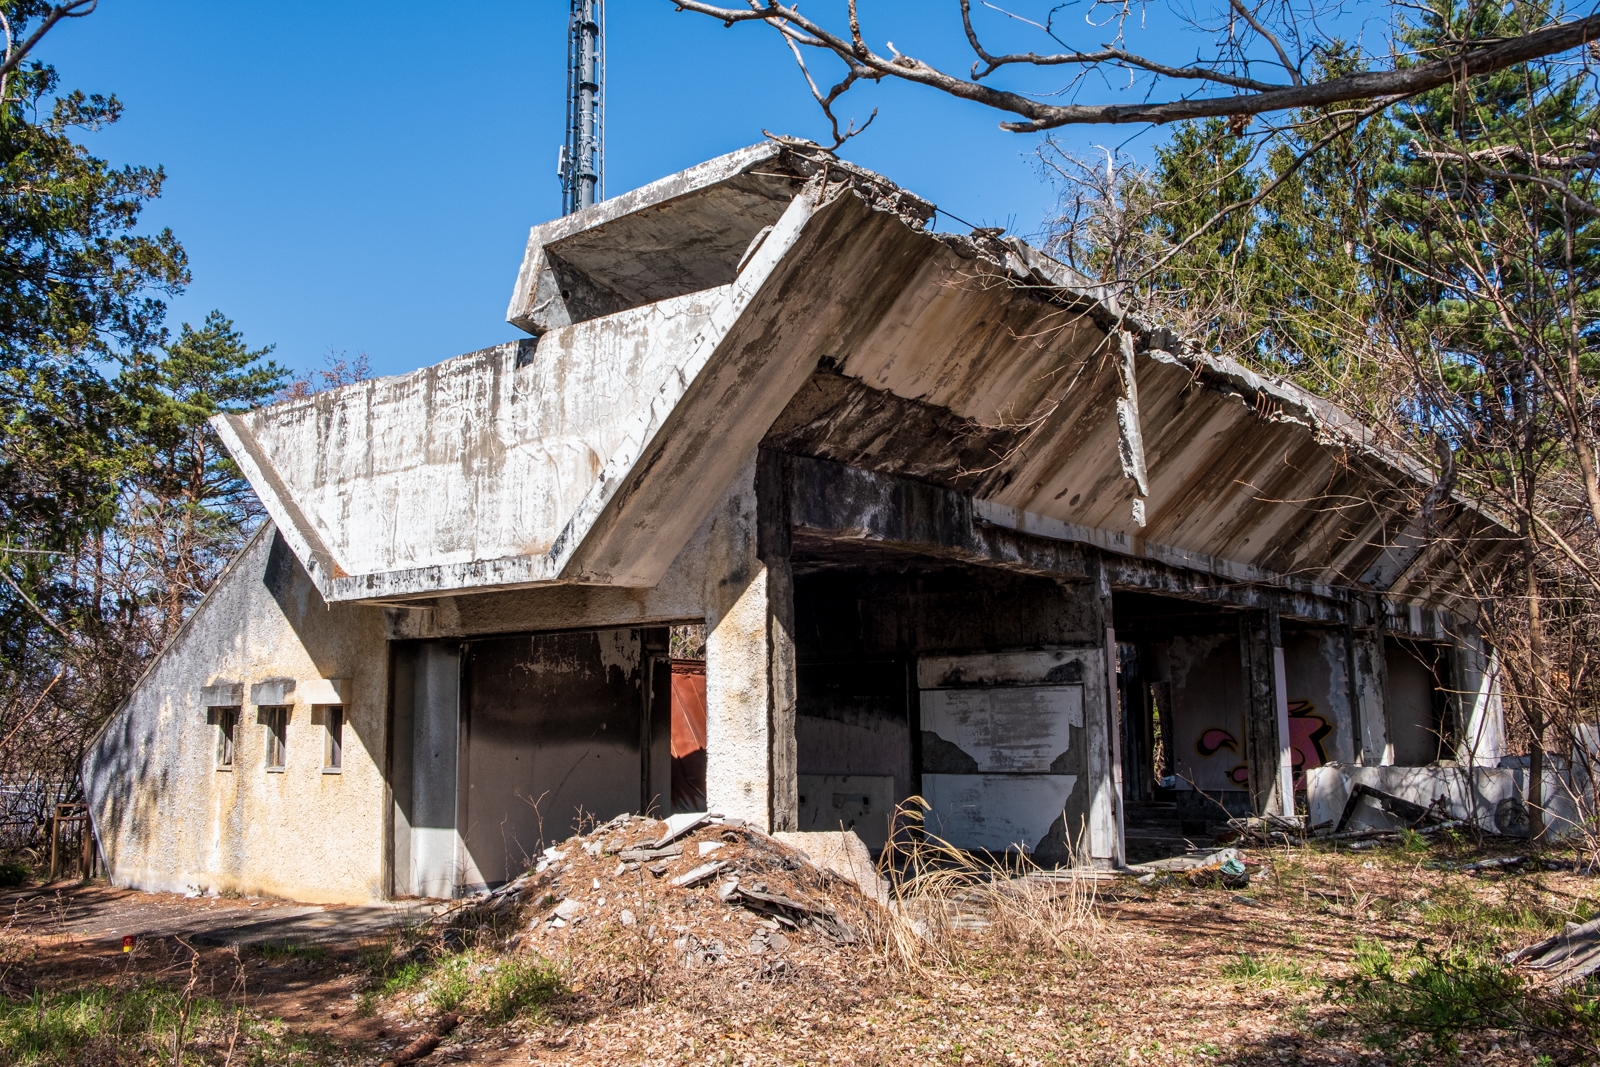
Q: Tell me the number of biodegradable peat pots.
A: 0